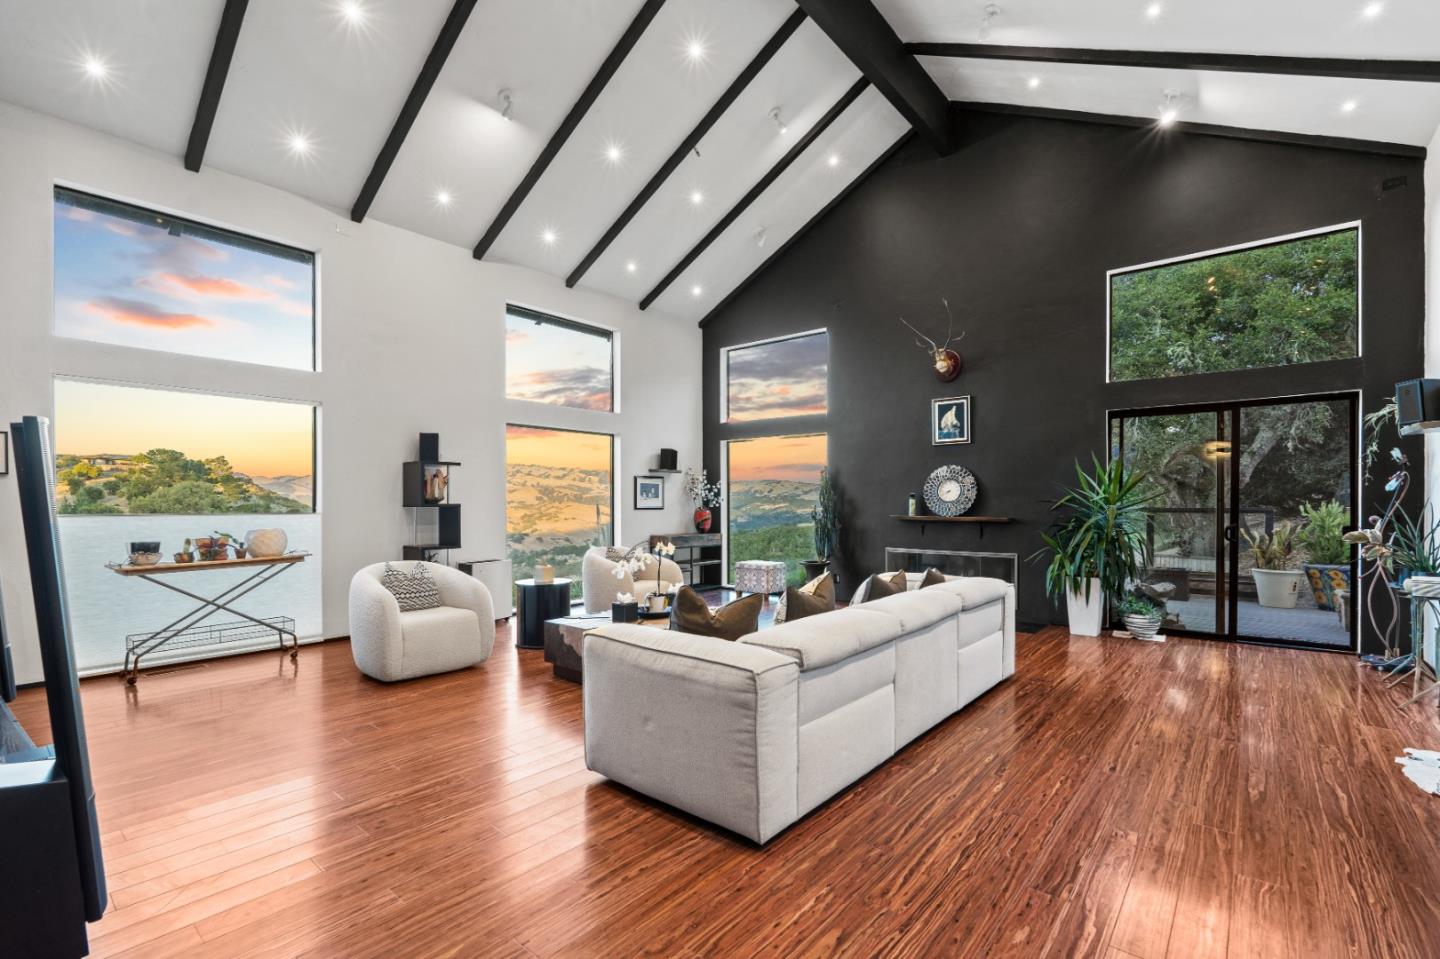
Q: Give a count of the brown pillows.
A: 4